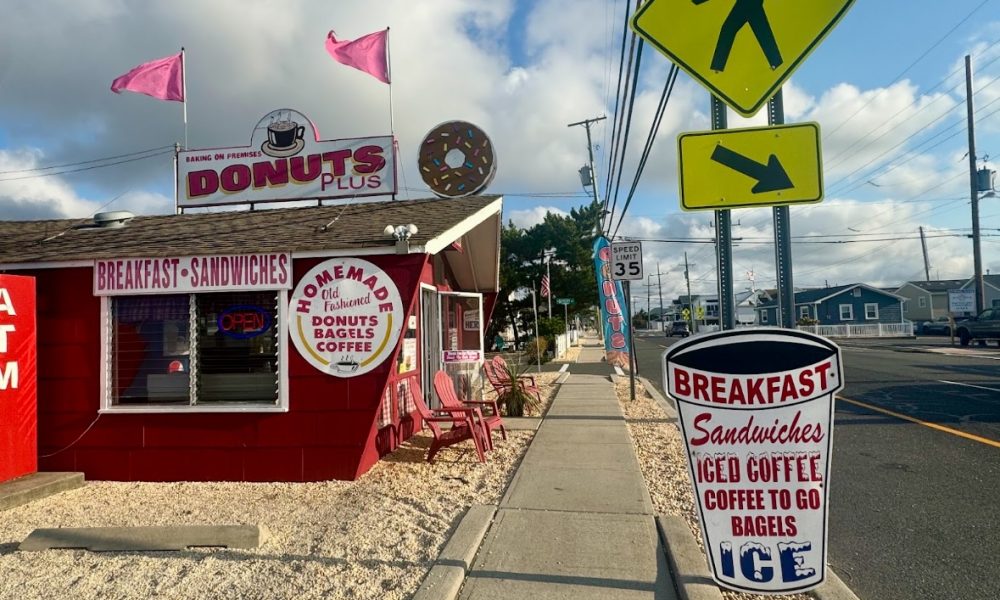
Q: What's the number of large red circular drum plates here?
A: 0